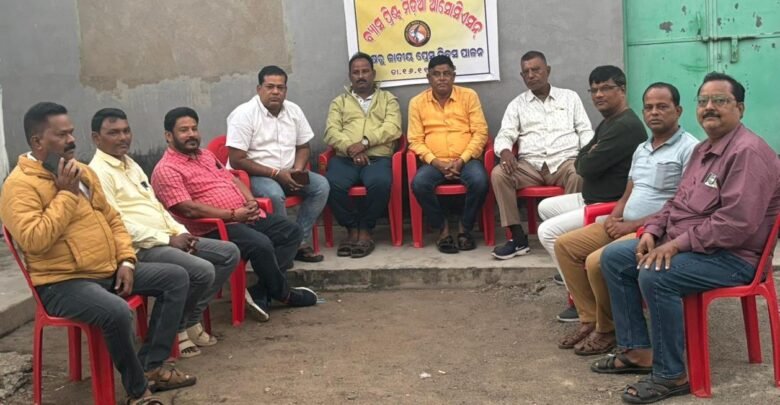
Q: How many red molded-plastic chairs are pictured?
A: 10